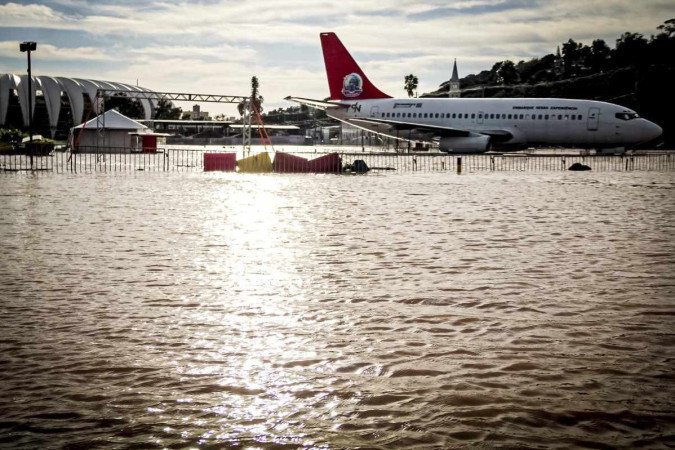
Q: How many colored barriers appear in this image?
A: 4